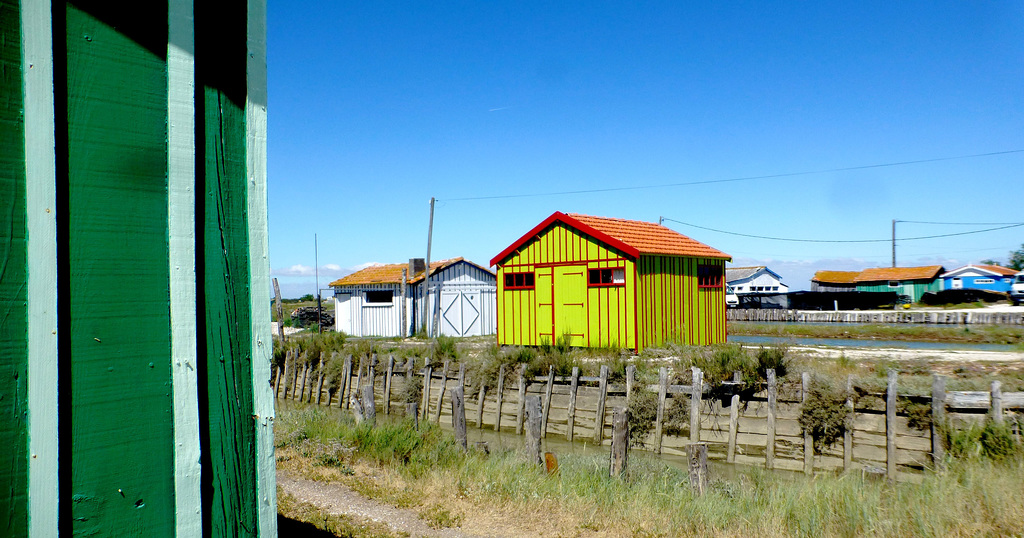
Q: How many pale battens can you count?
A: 3